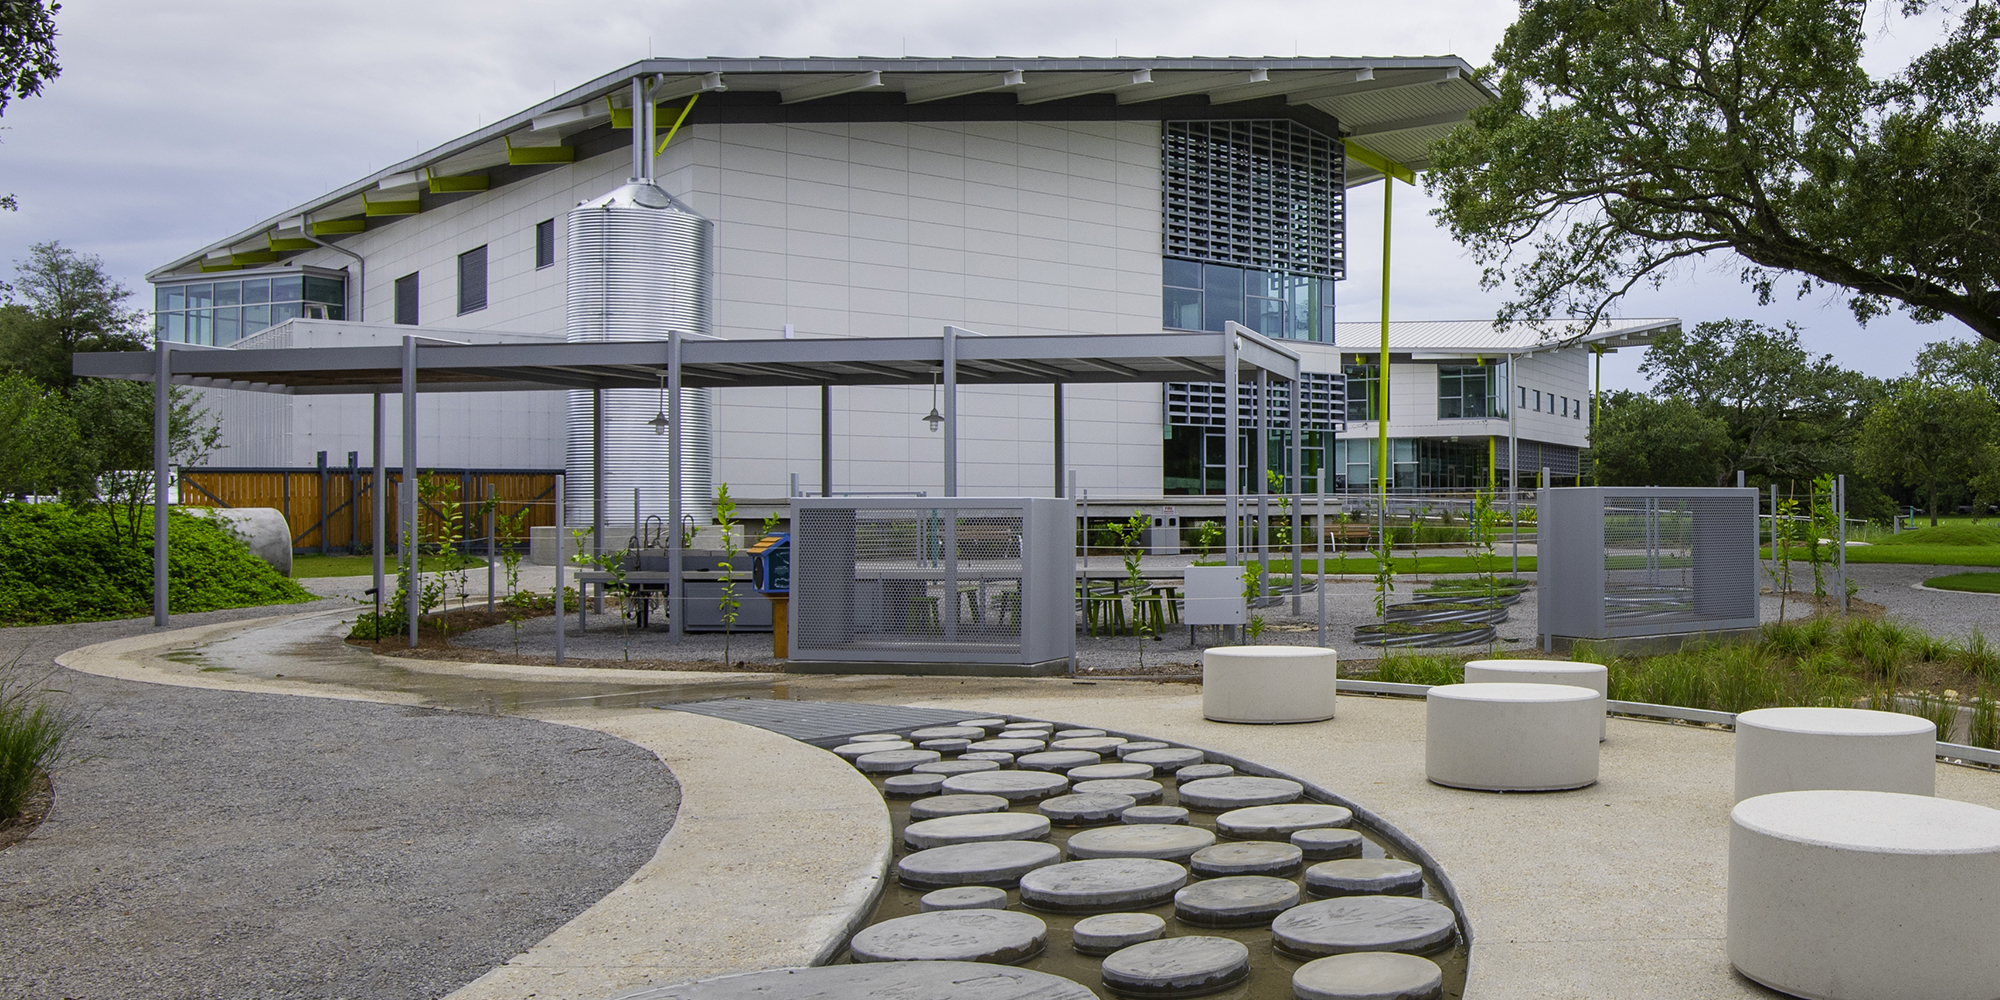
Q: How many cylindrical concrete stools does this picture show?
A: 5